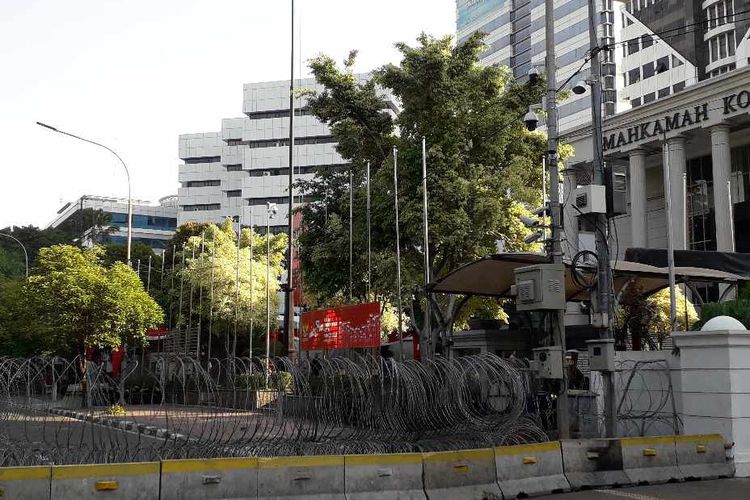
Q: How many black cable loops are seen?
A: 1